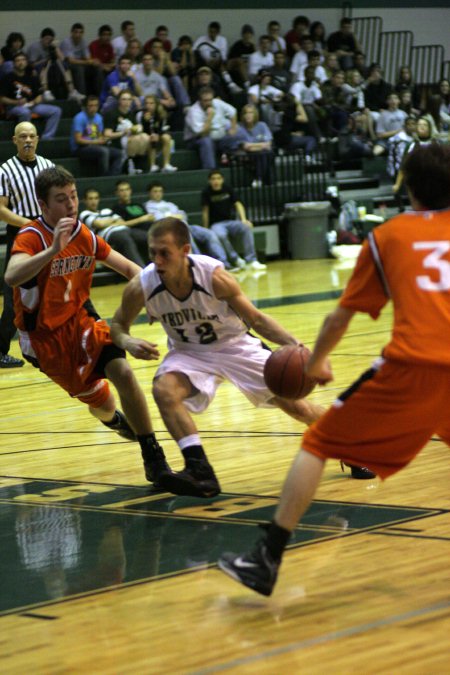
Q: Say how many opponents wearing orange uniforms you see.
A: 2